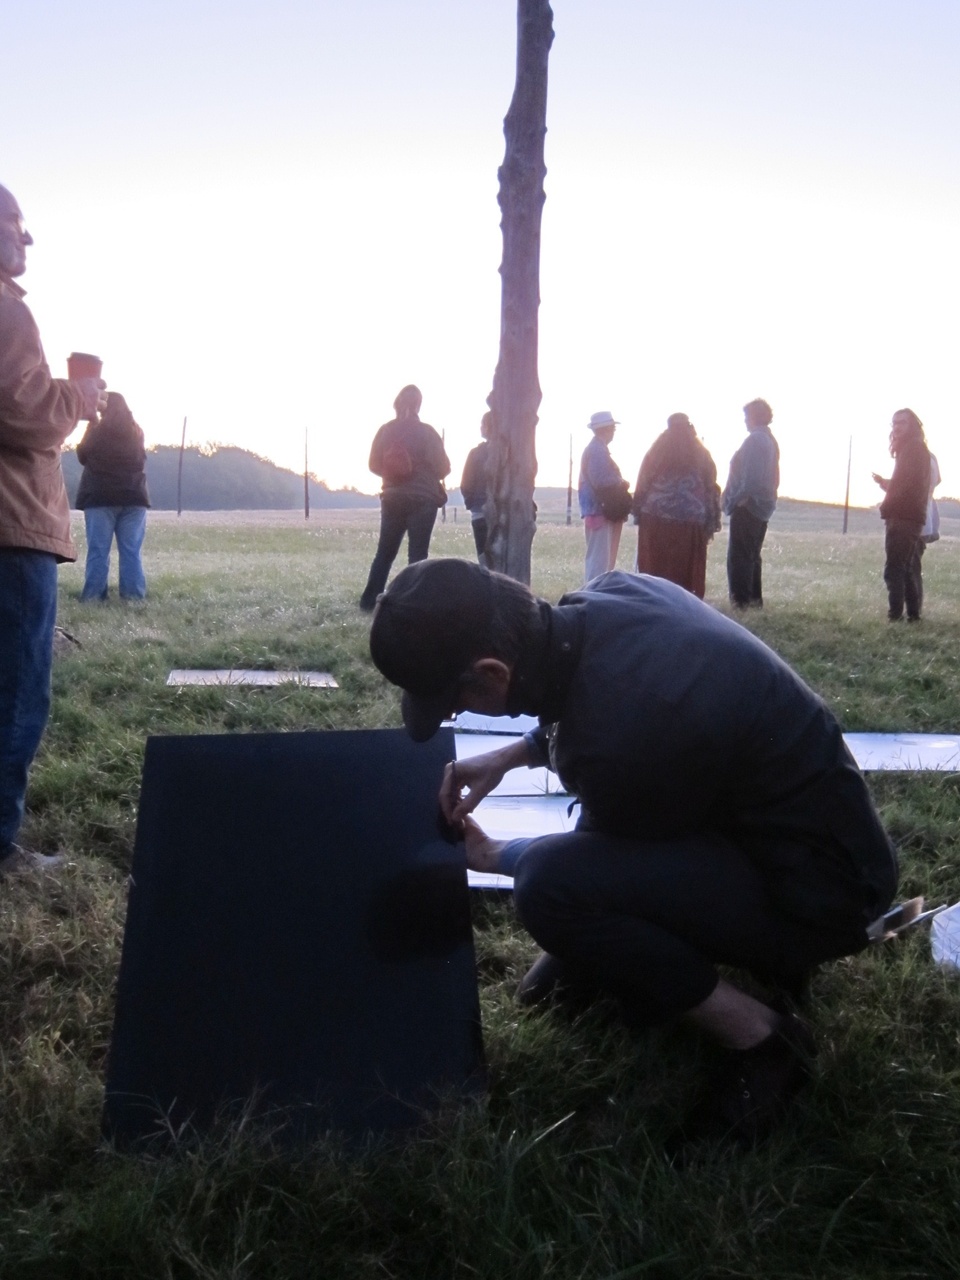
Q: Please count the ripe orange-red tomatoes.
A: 0